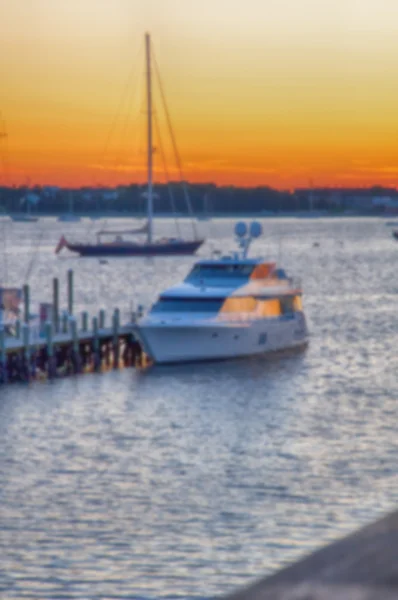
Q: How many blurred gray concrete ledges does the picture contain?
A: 1